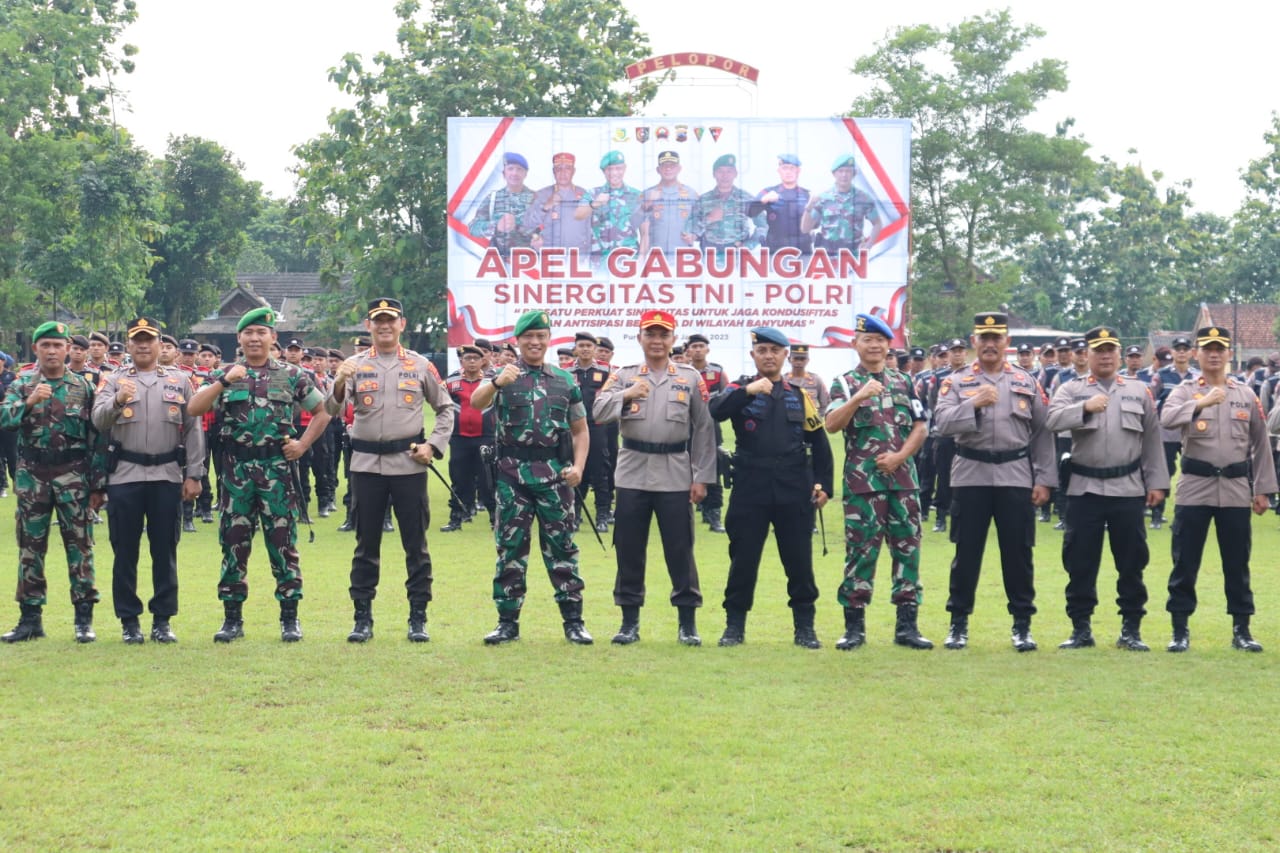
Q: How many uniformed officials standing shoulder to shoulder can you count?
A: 11